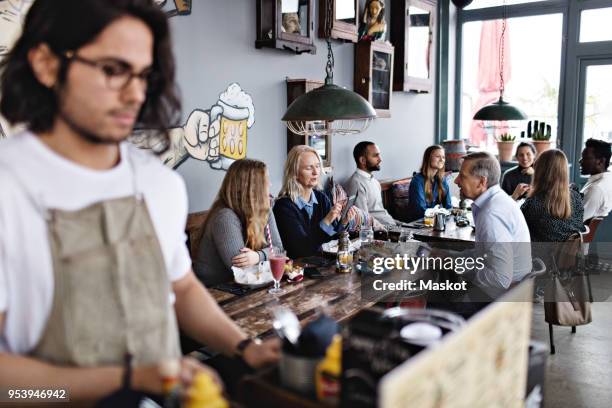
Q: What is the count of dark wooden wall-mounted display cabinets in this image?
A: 5